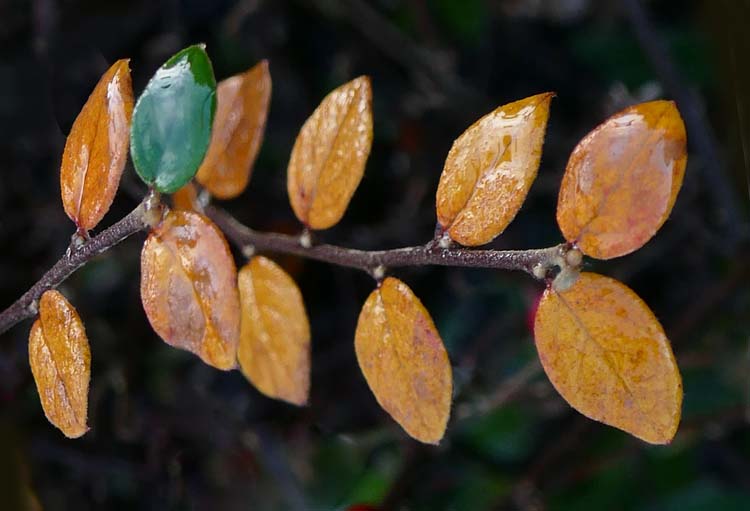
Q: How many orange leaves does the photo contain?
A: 10